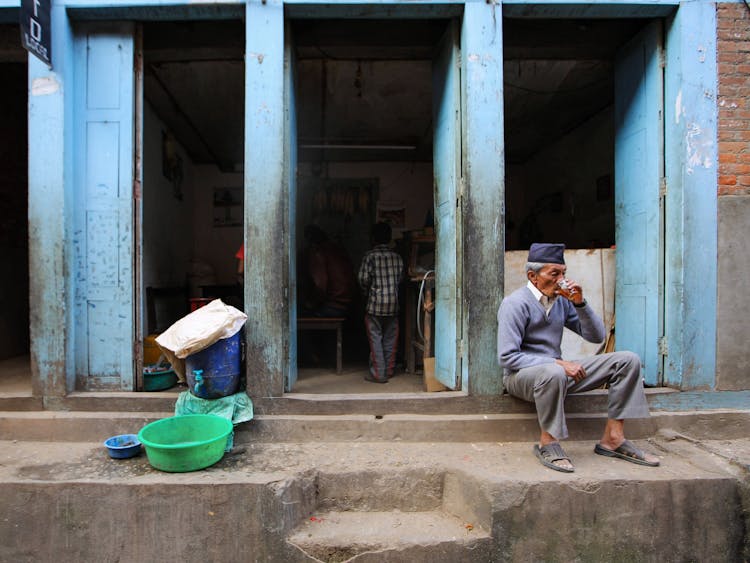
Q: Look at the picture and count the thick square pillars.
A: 4